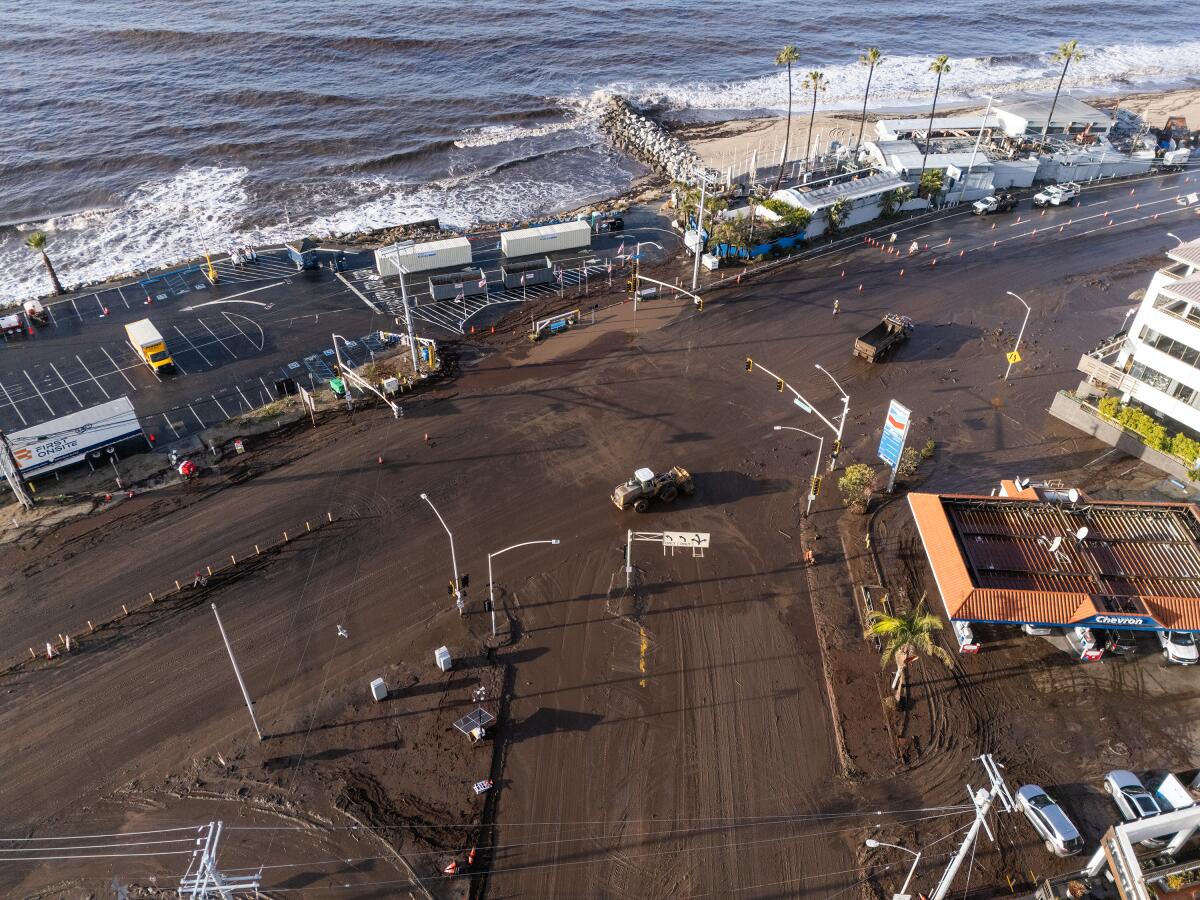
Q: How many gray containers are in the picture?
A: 2